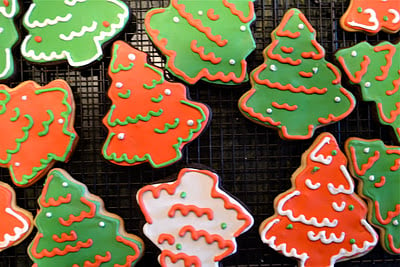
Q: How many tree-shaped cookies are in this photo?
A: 13